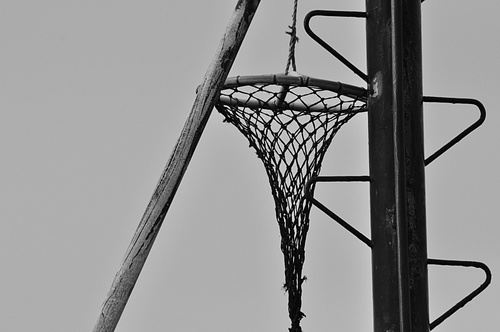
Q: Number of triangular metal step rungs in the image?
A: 4